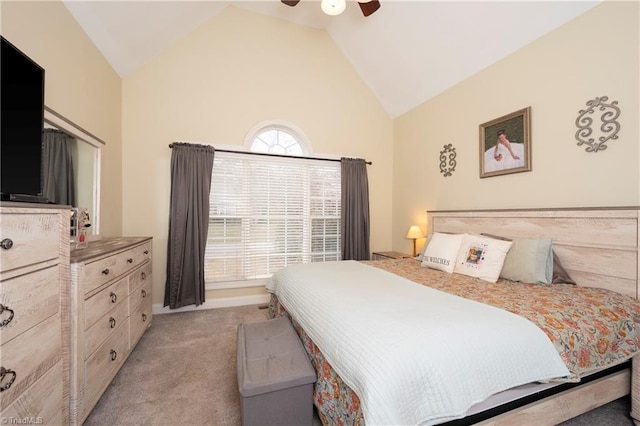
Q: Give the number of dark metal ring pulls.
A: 8